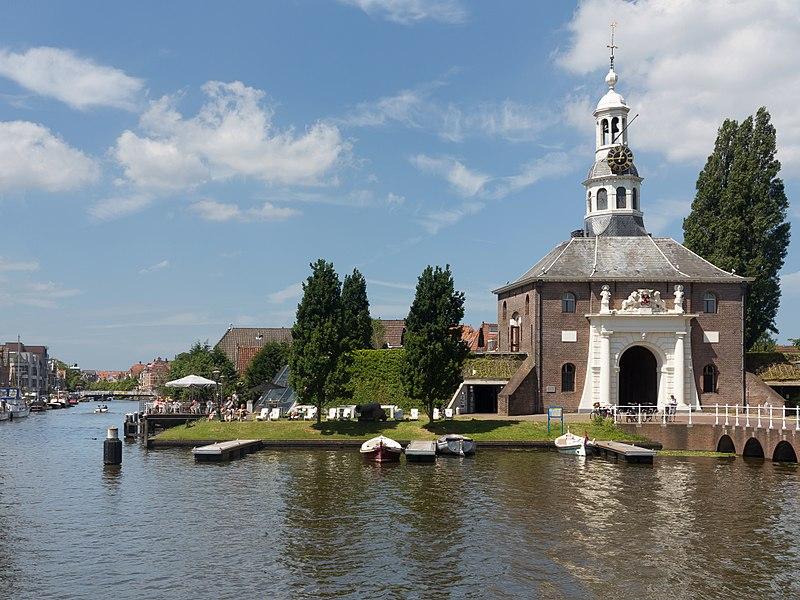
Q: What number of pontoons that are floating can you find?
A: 3